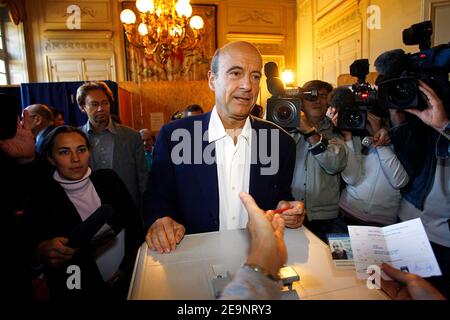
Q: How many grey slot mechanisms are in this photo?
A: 1